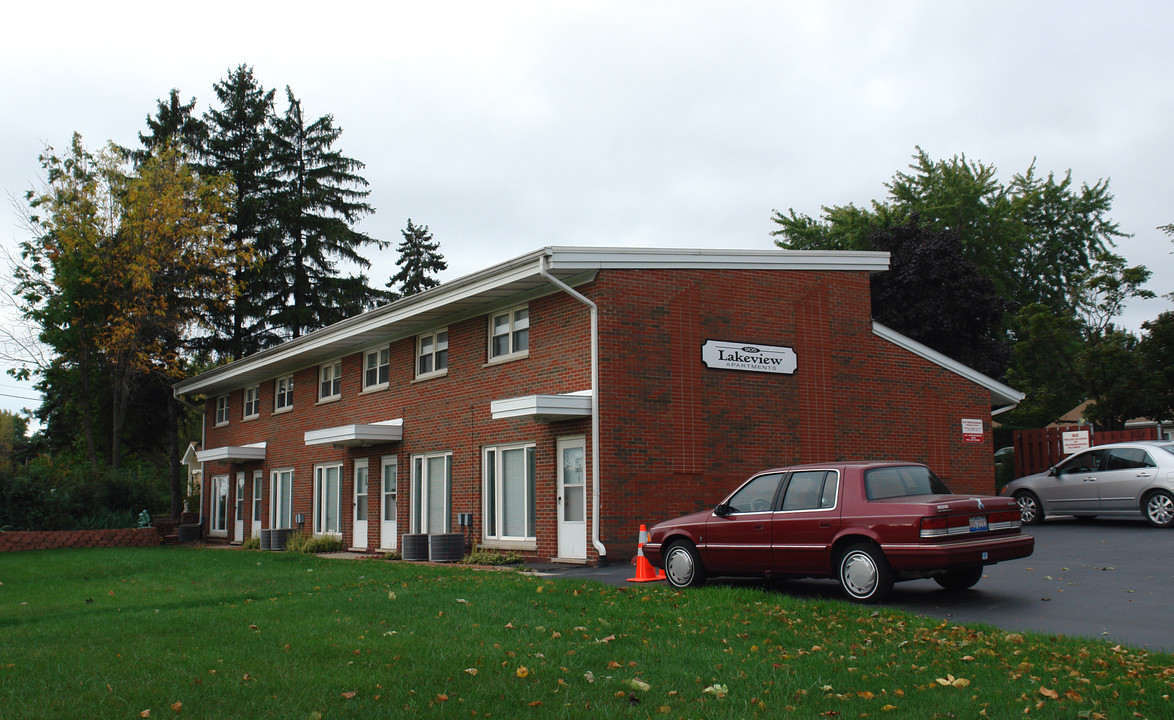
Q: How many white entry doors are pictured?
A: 5